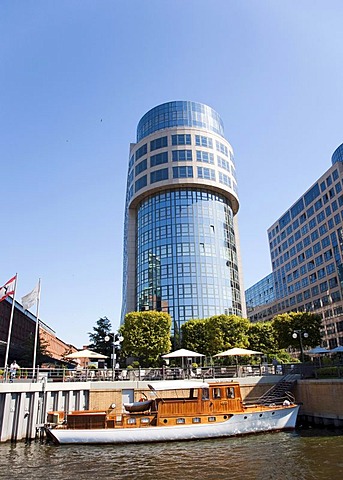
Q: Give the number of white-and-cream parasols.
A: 3